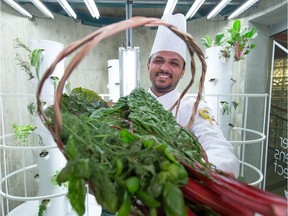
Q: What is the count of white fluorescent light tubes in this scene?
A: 8